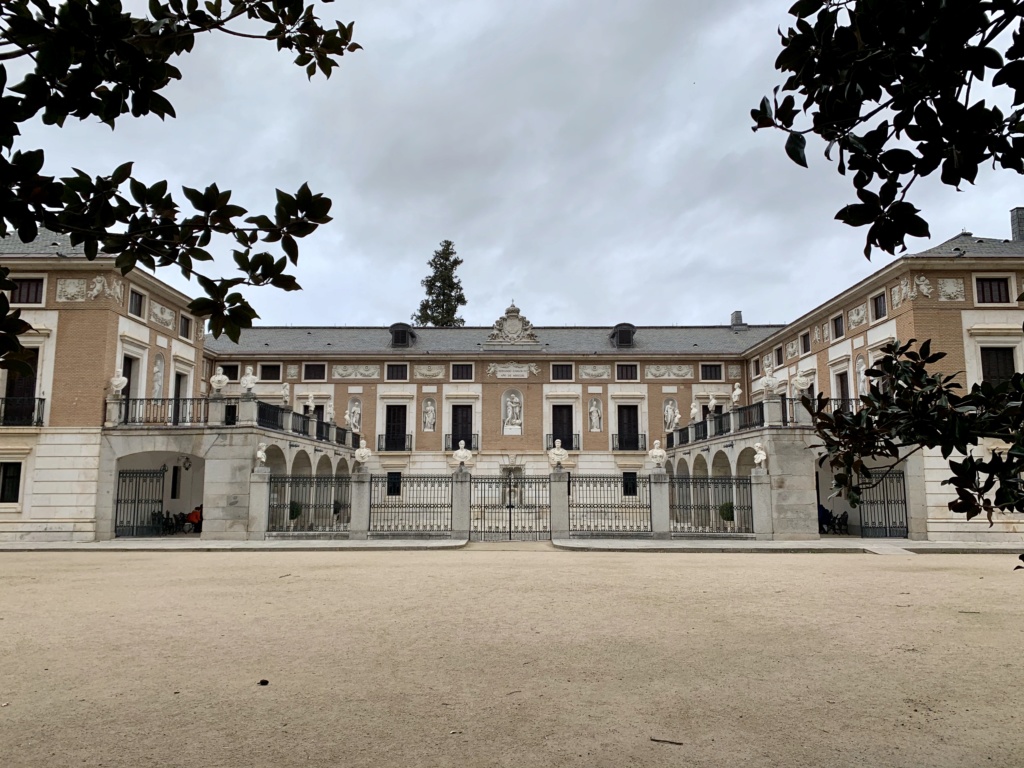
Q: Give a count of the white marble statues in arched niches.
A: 7